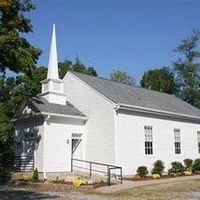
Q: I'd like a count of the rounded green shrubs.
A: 5